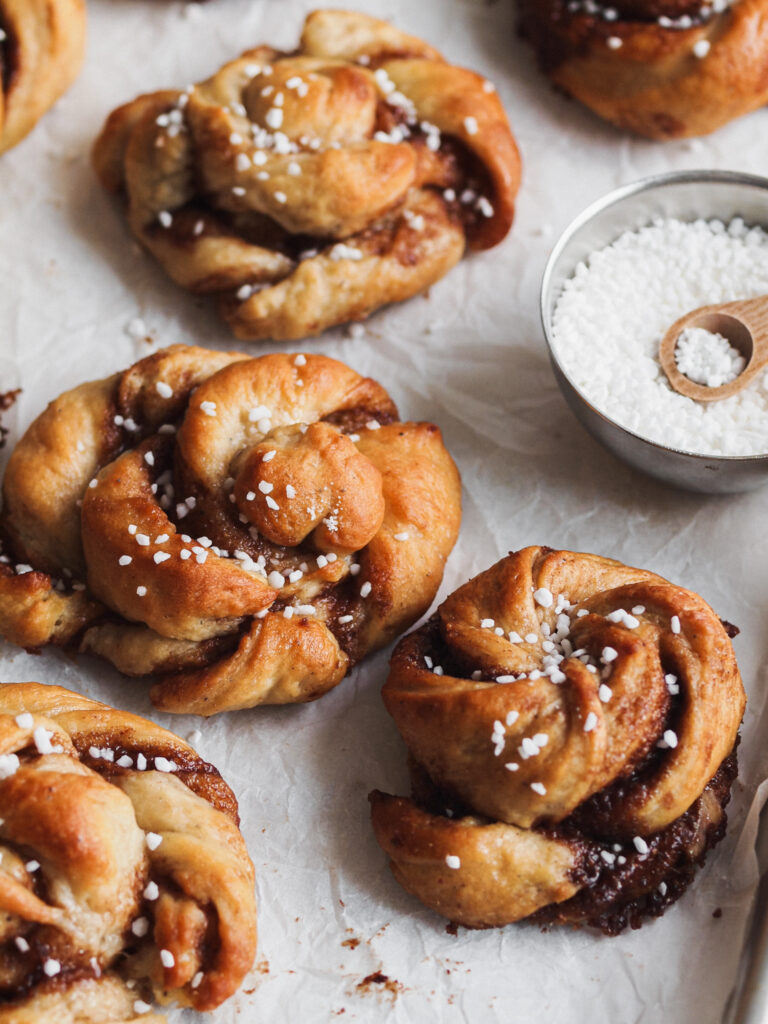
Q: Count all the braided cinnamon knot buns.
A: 6